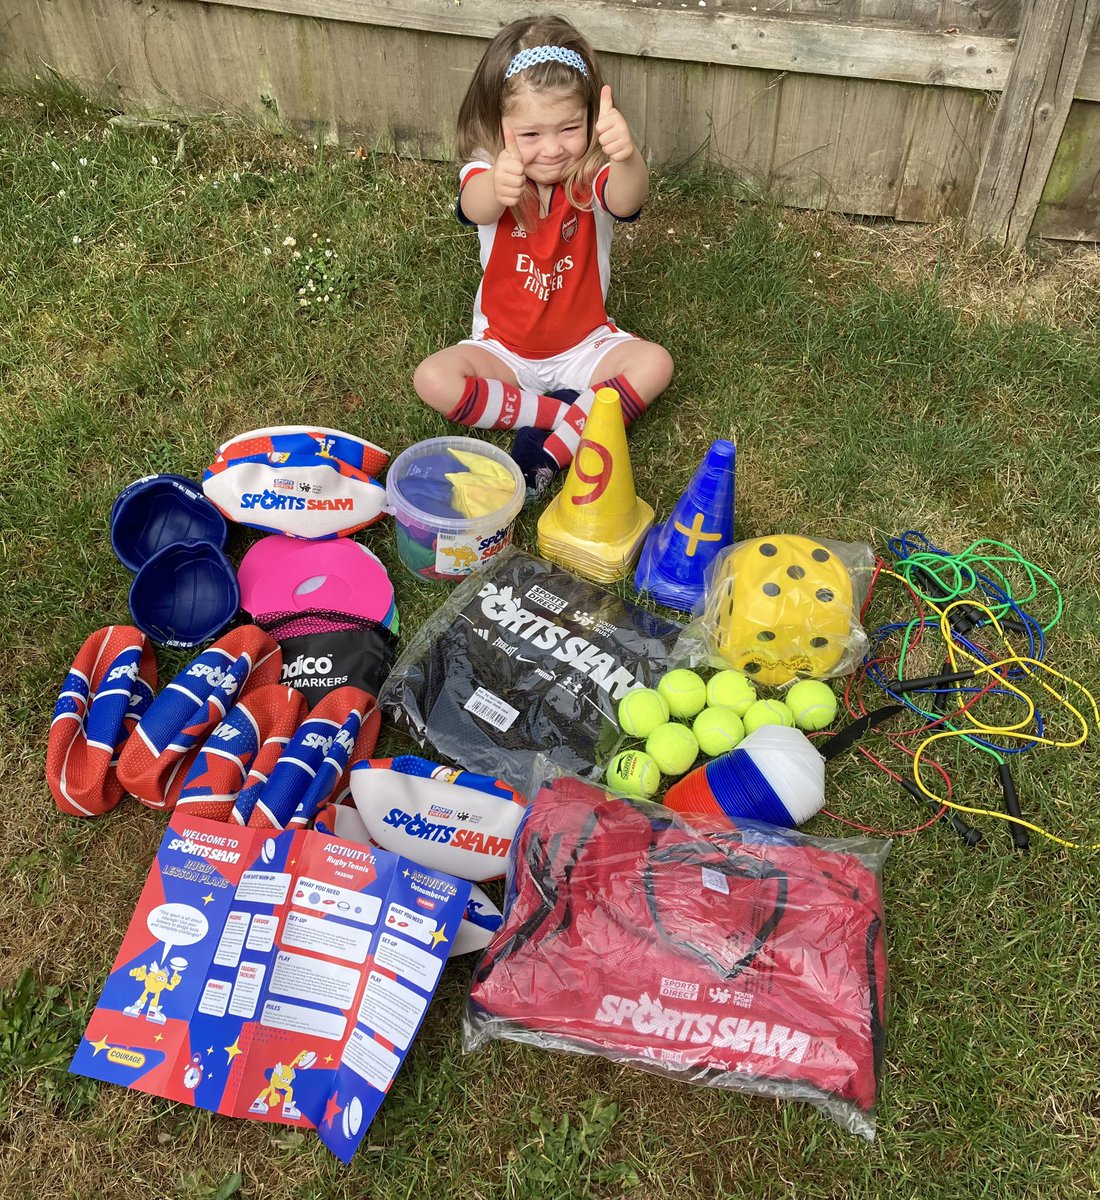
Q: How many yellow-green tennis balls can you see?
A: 8